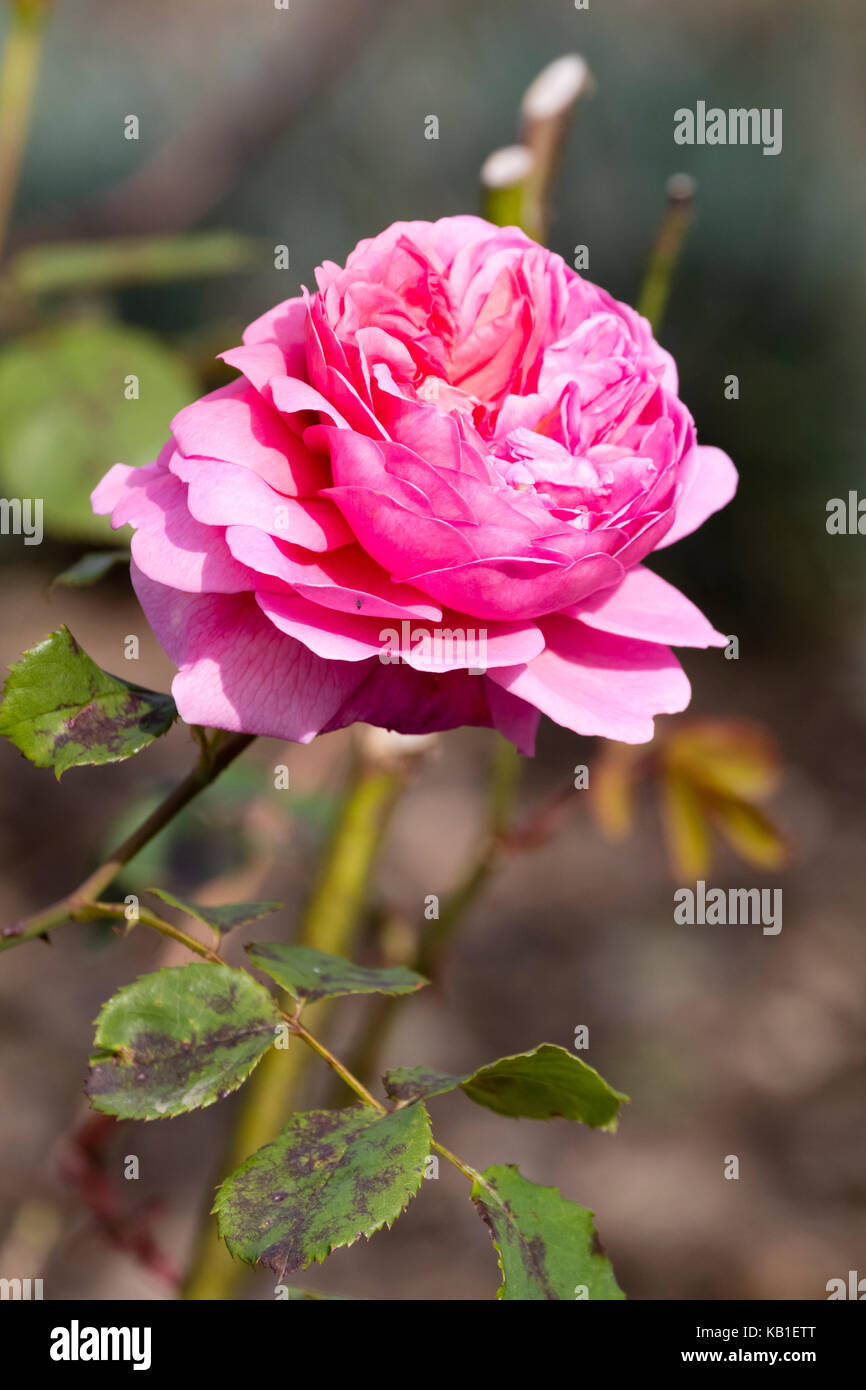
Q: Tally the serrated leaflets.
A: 7